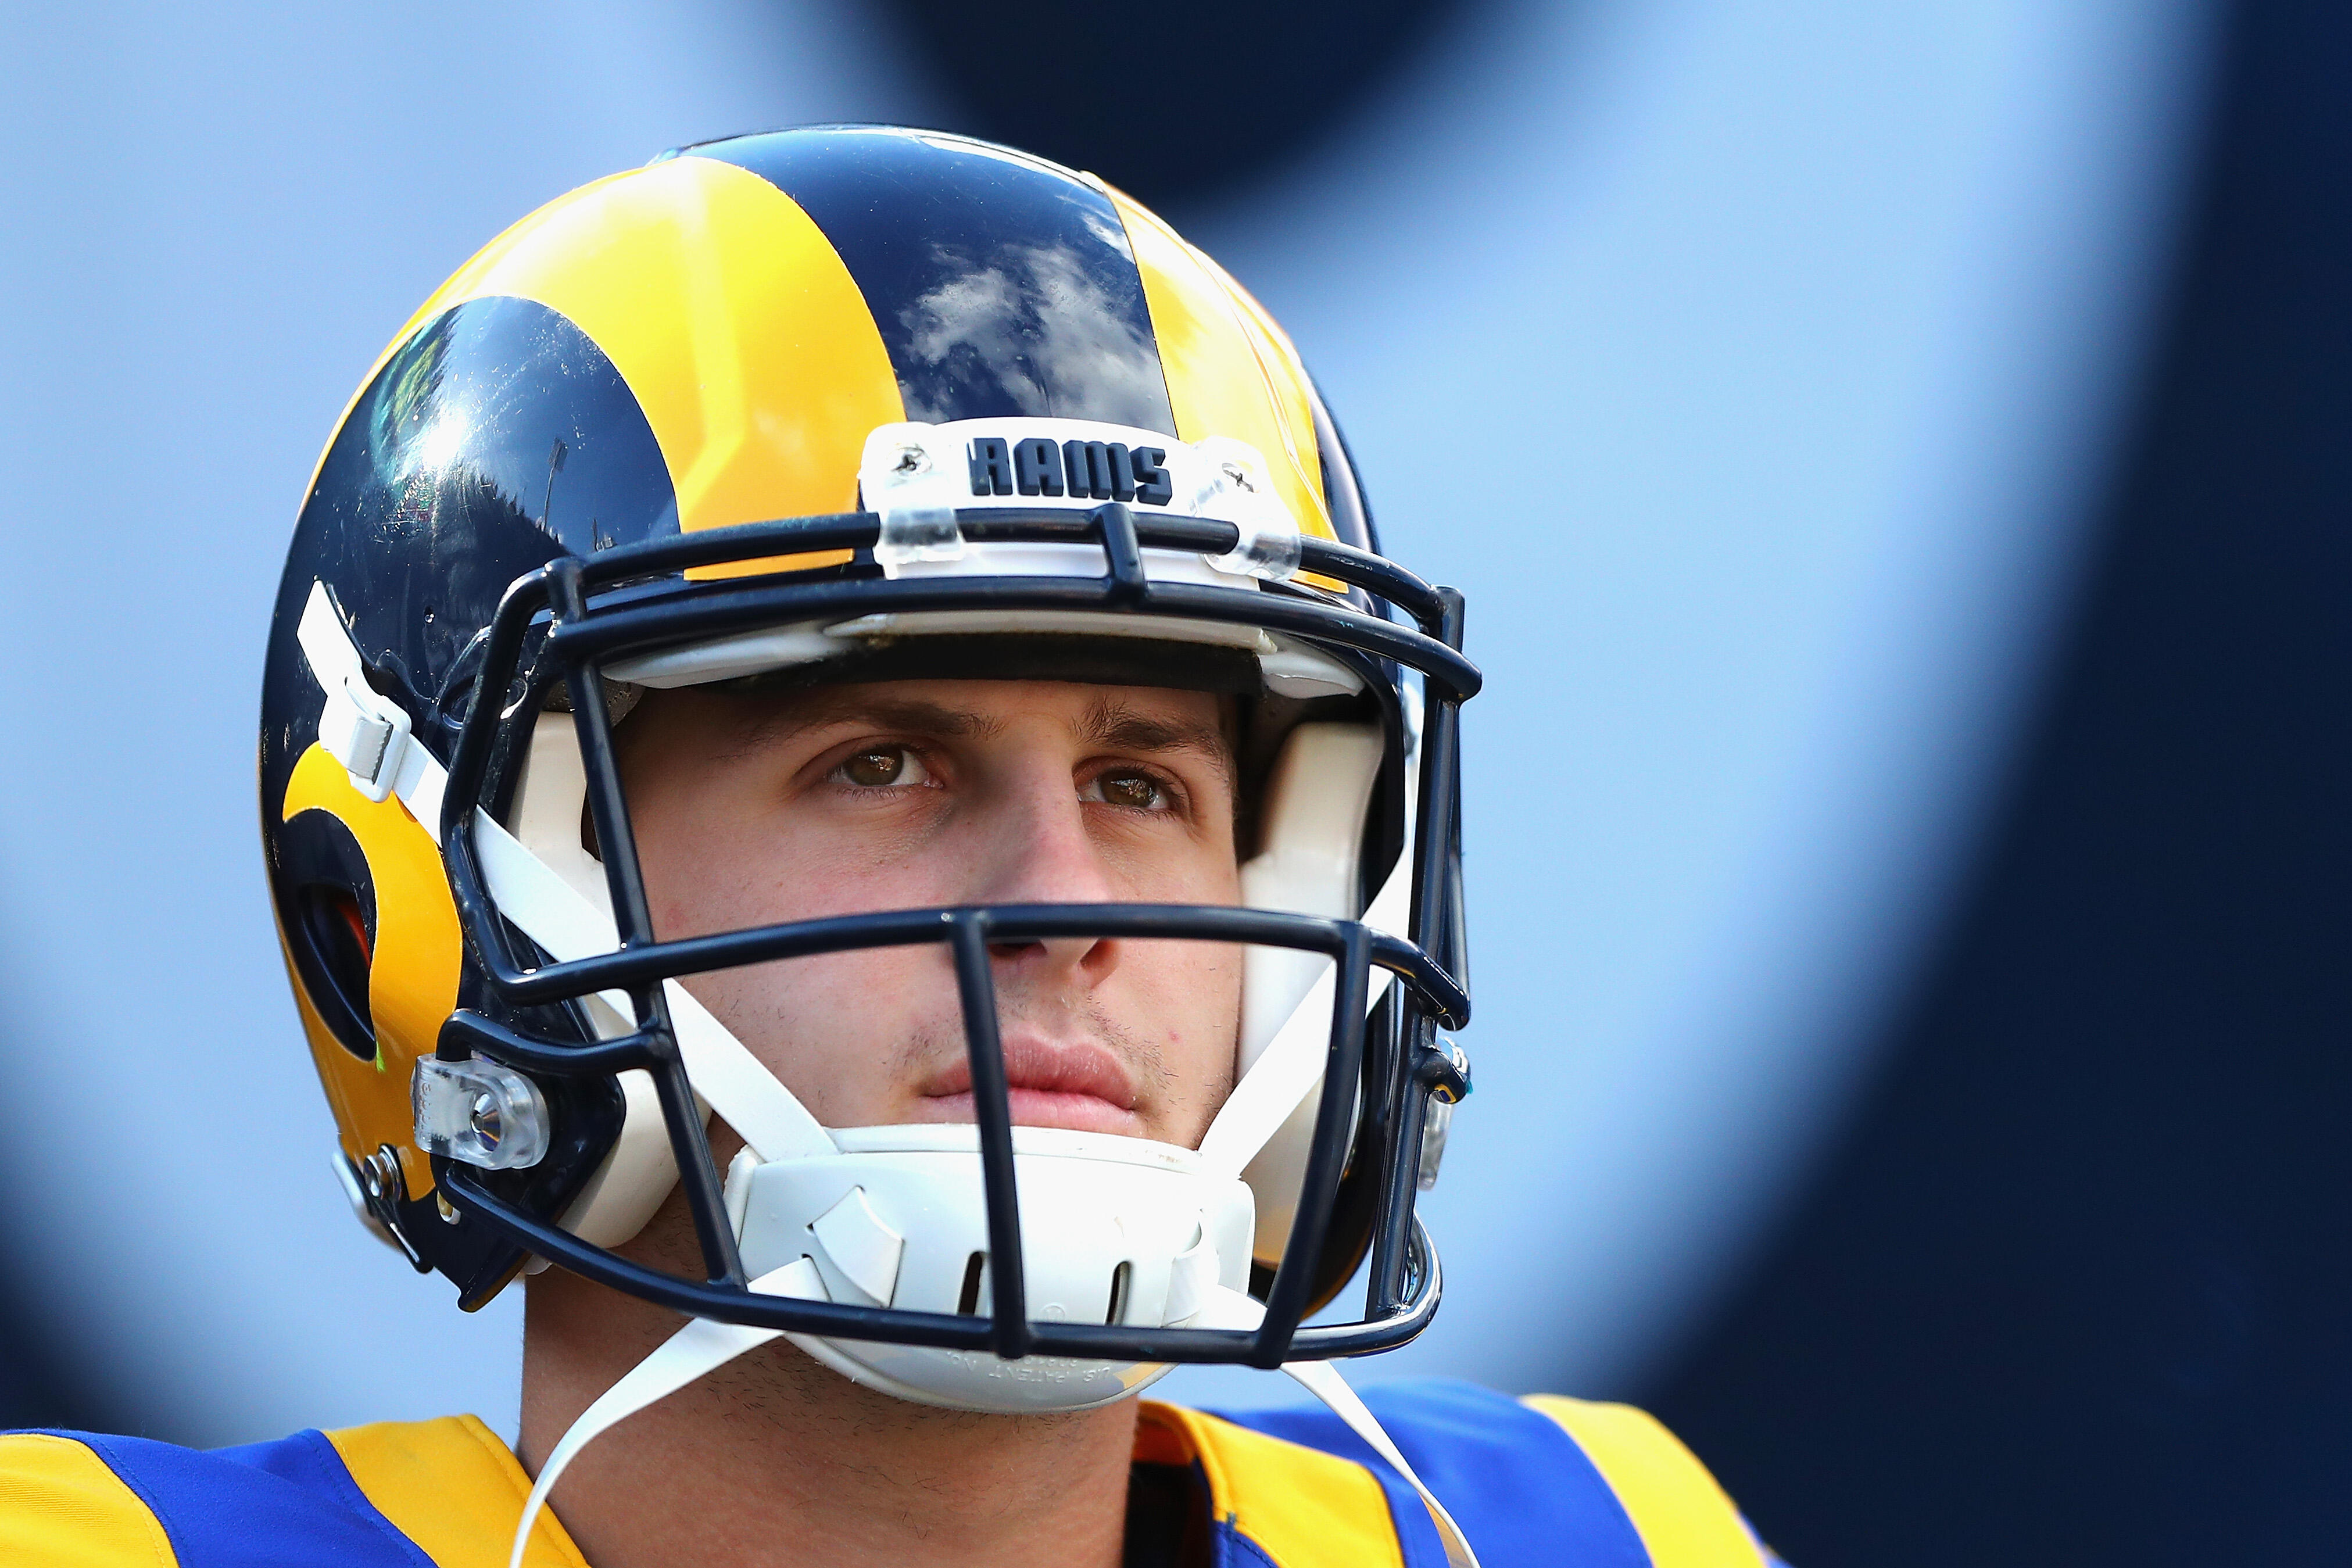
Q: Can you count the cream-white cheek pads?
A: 2